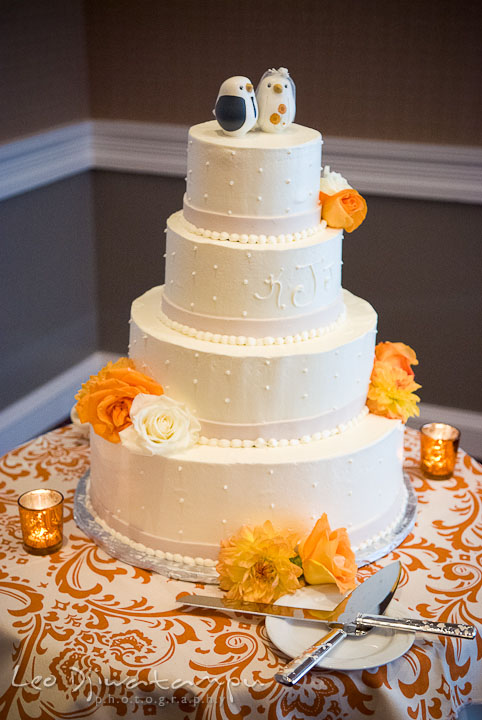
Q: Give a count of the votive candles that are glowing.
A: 2